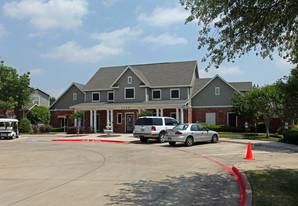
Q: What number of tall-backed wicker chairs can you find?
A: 0